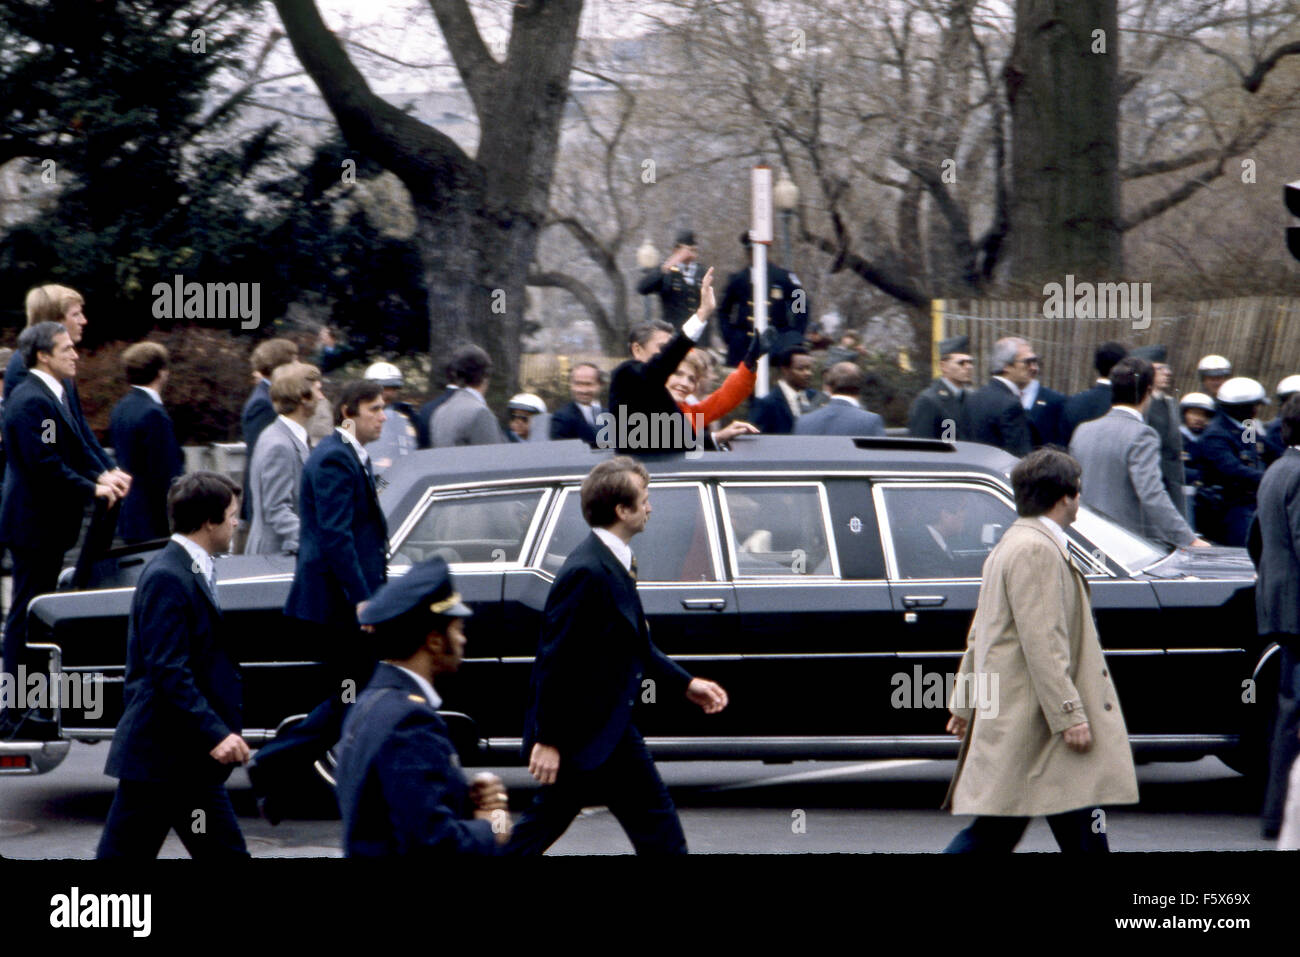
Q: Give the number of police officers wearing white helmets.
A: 6